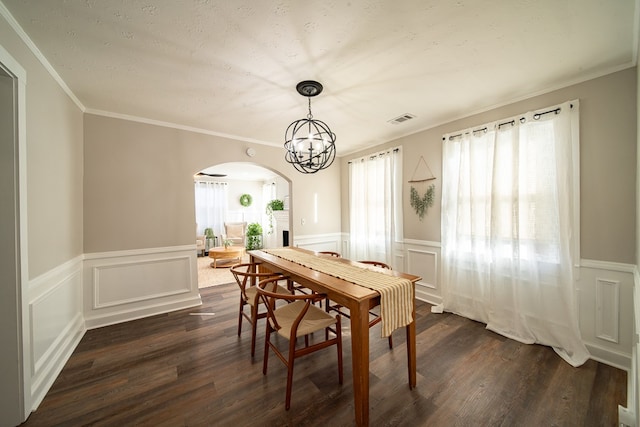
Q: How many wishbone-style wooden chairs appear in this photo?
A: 4